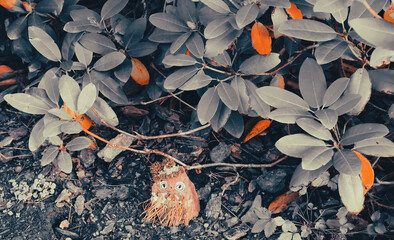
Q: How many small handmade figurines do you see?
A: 1